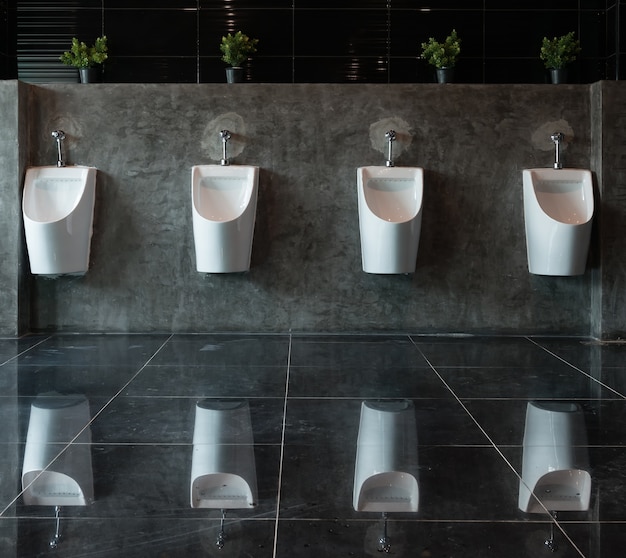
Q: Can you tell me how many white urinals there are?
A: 4